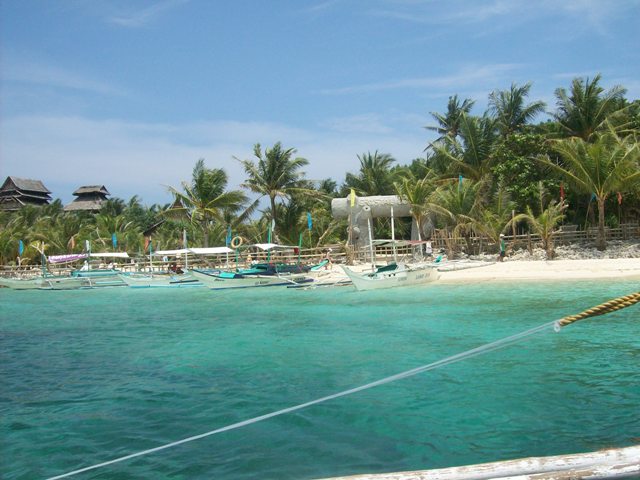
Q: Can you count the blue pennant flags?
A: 6